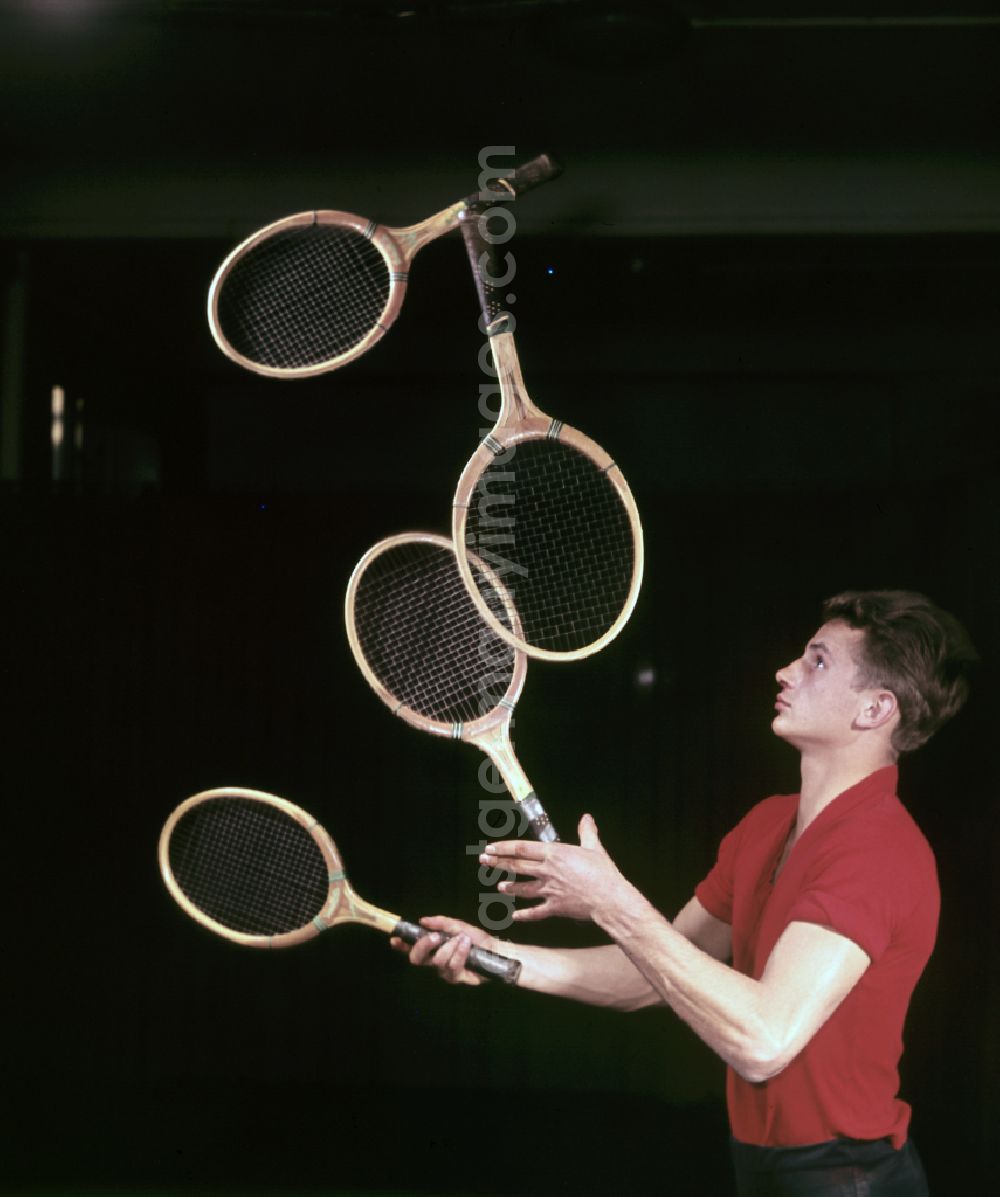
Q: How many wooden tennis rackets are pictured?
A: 4